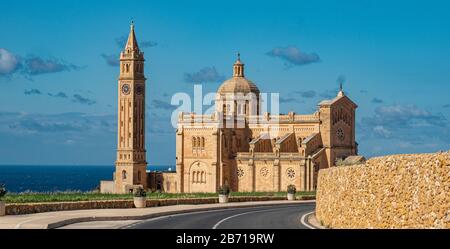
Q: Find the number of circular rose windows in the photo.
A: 4